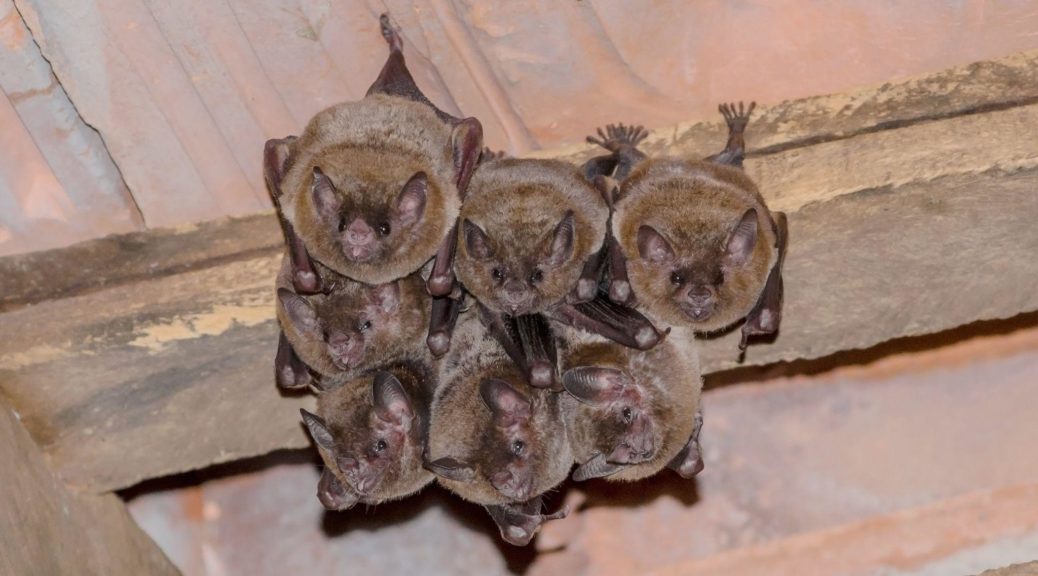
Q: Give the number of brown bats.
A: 7